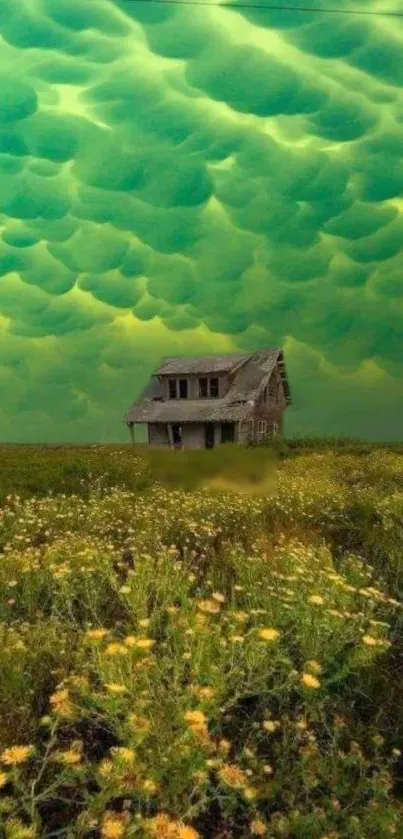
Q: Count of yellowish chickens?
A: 0